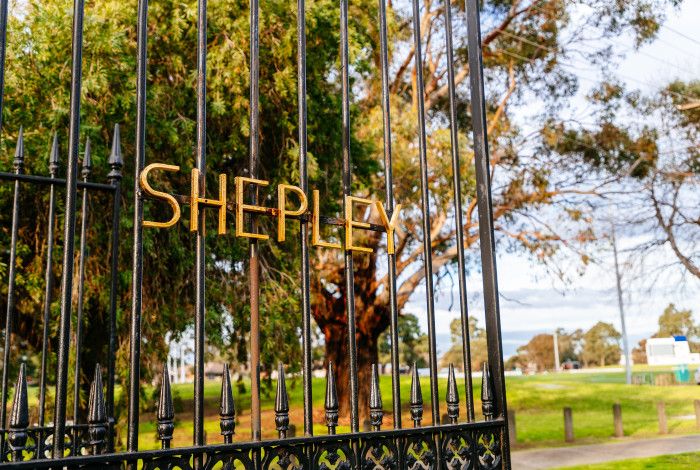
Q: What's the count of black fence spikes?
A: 14